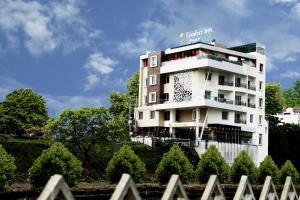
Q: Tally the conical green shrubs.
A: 8